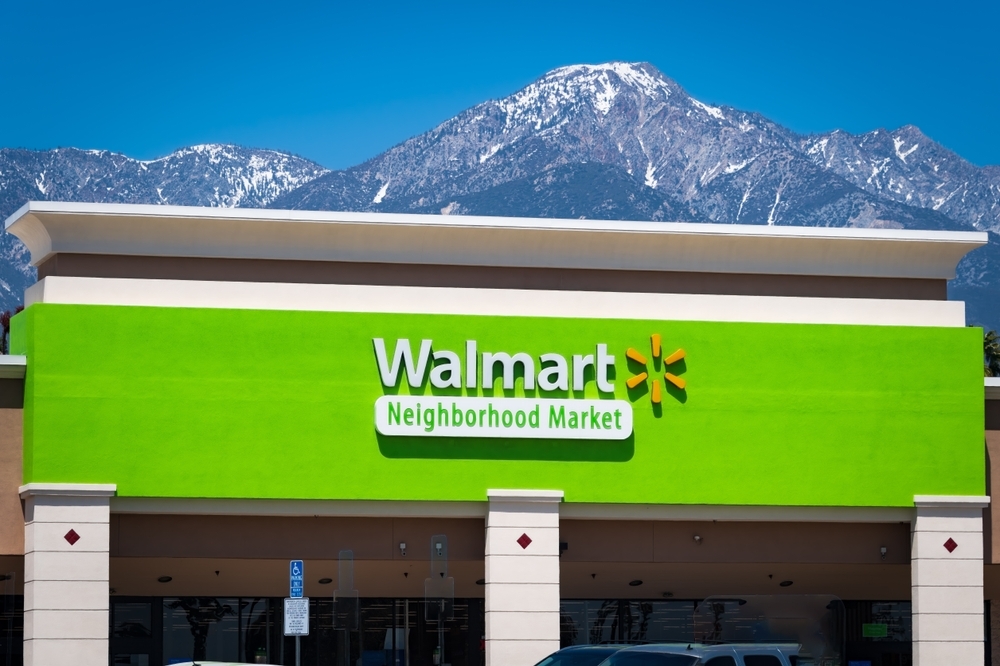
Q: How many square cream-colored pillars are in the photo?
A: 3